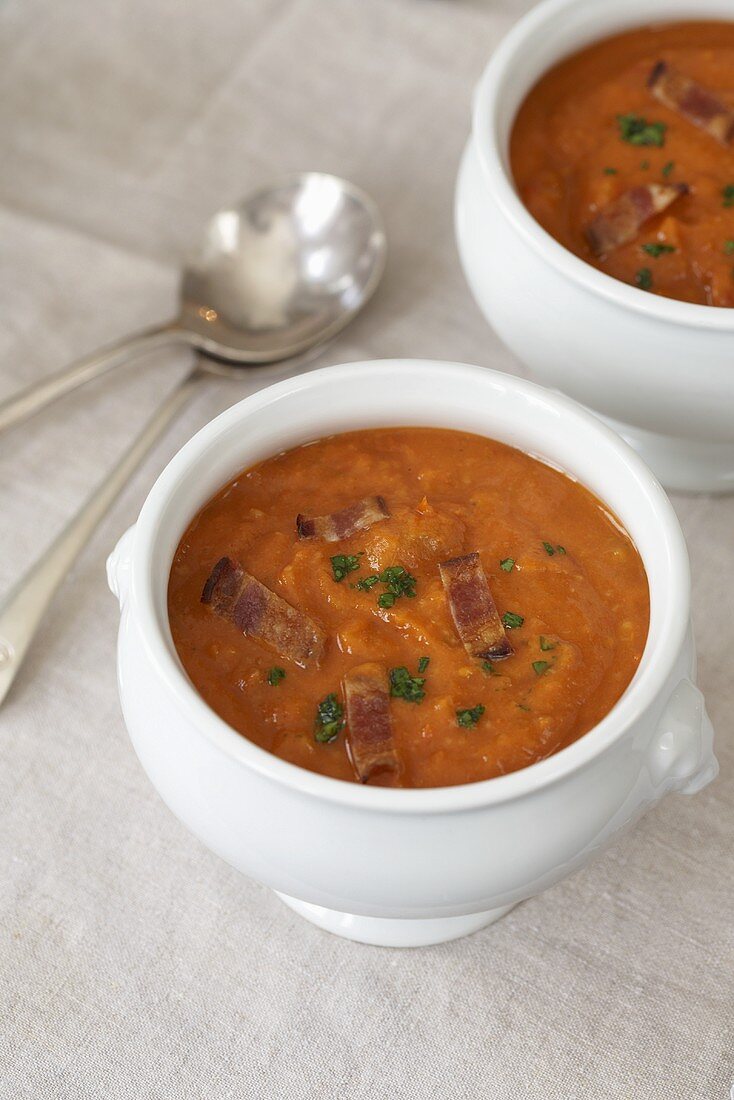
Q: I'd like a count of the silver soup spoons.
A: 2